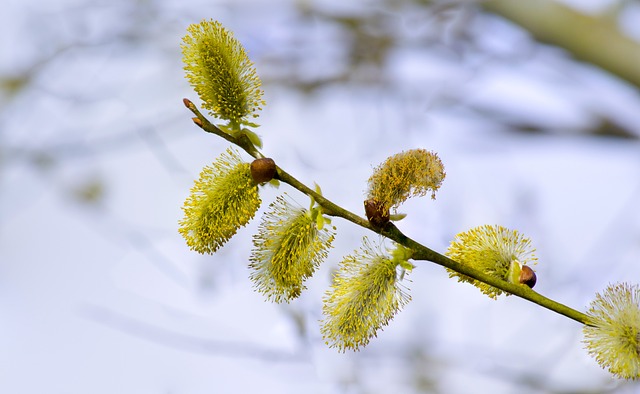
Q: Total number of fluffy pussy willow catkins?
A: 7